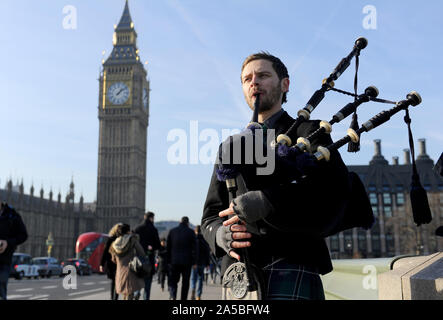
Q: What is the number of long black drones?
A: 3